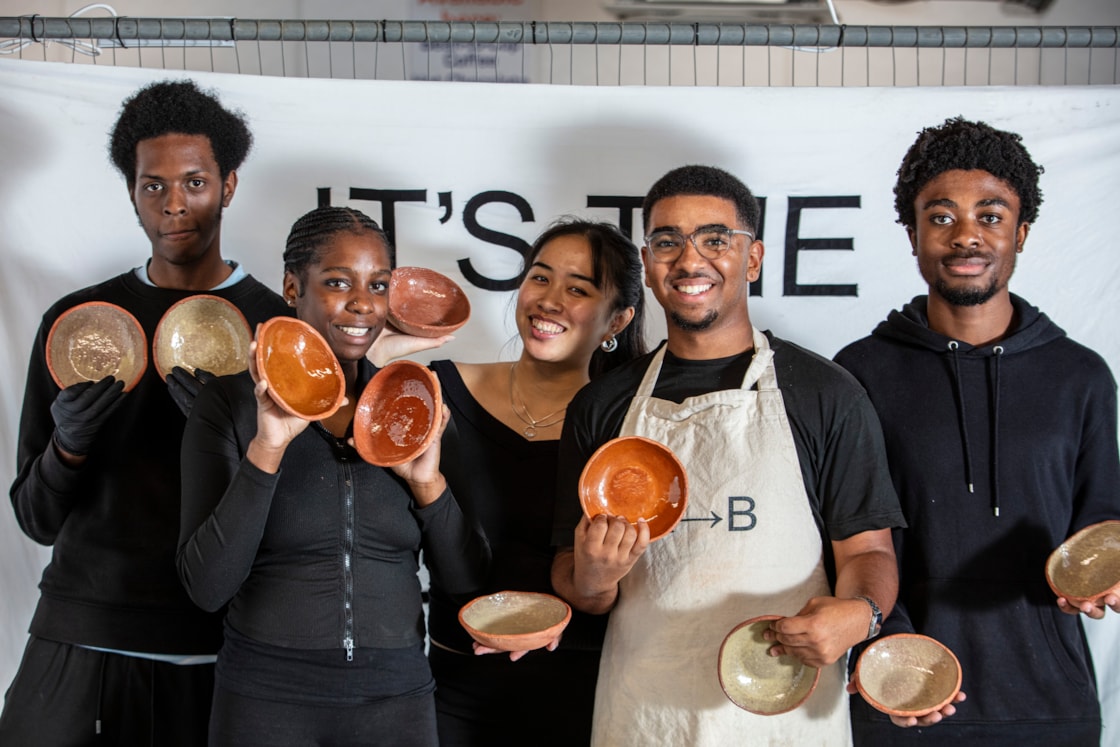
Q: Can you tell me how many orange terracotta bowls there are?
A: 4